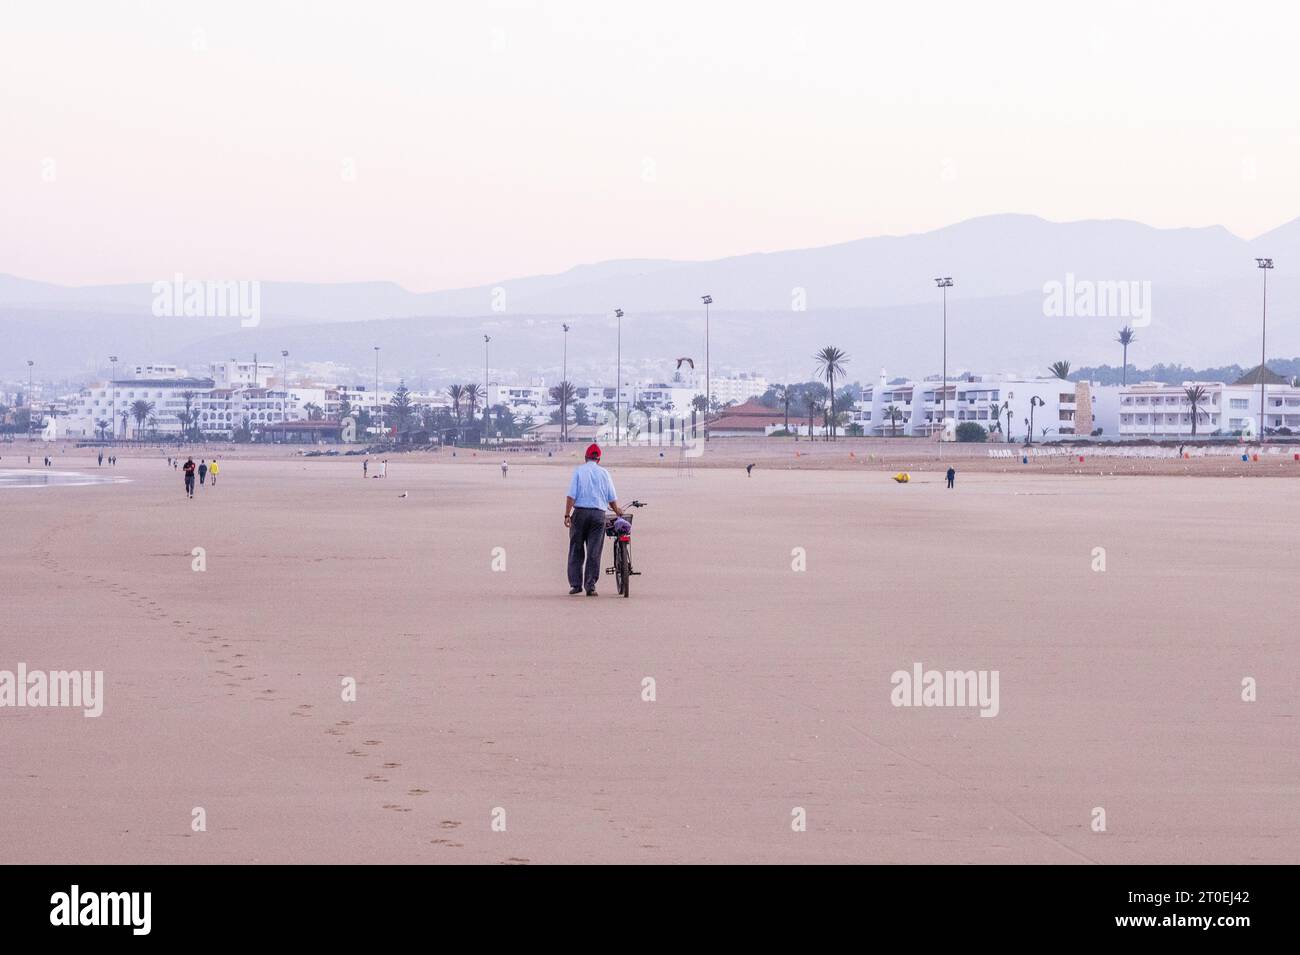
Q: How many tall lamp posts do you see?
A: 10